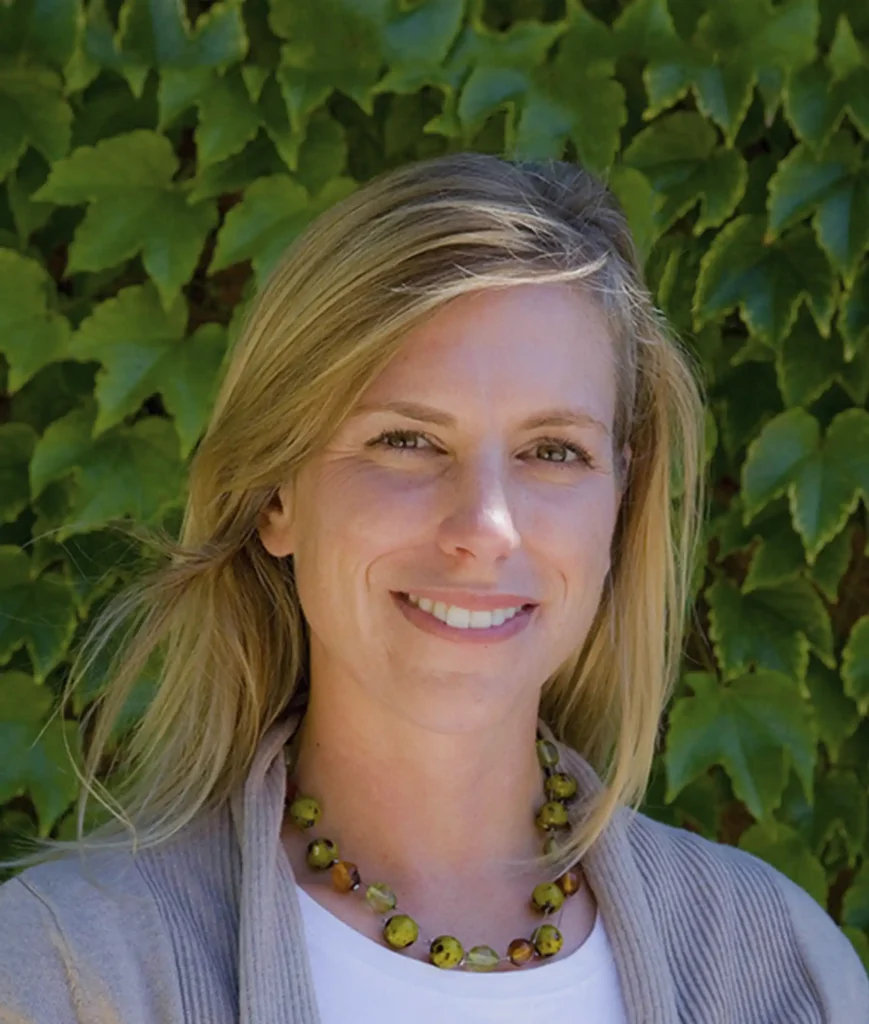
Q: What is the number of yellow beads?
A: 8